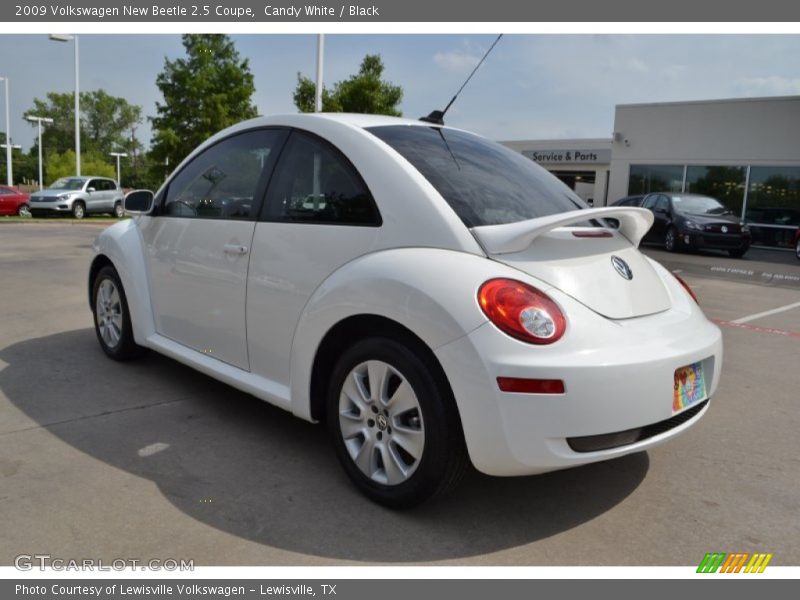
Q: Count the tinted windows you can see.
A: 3